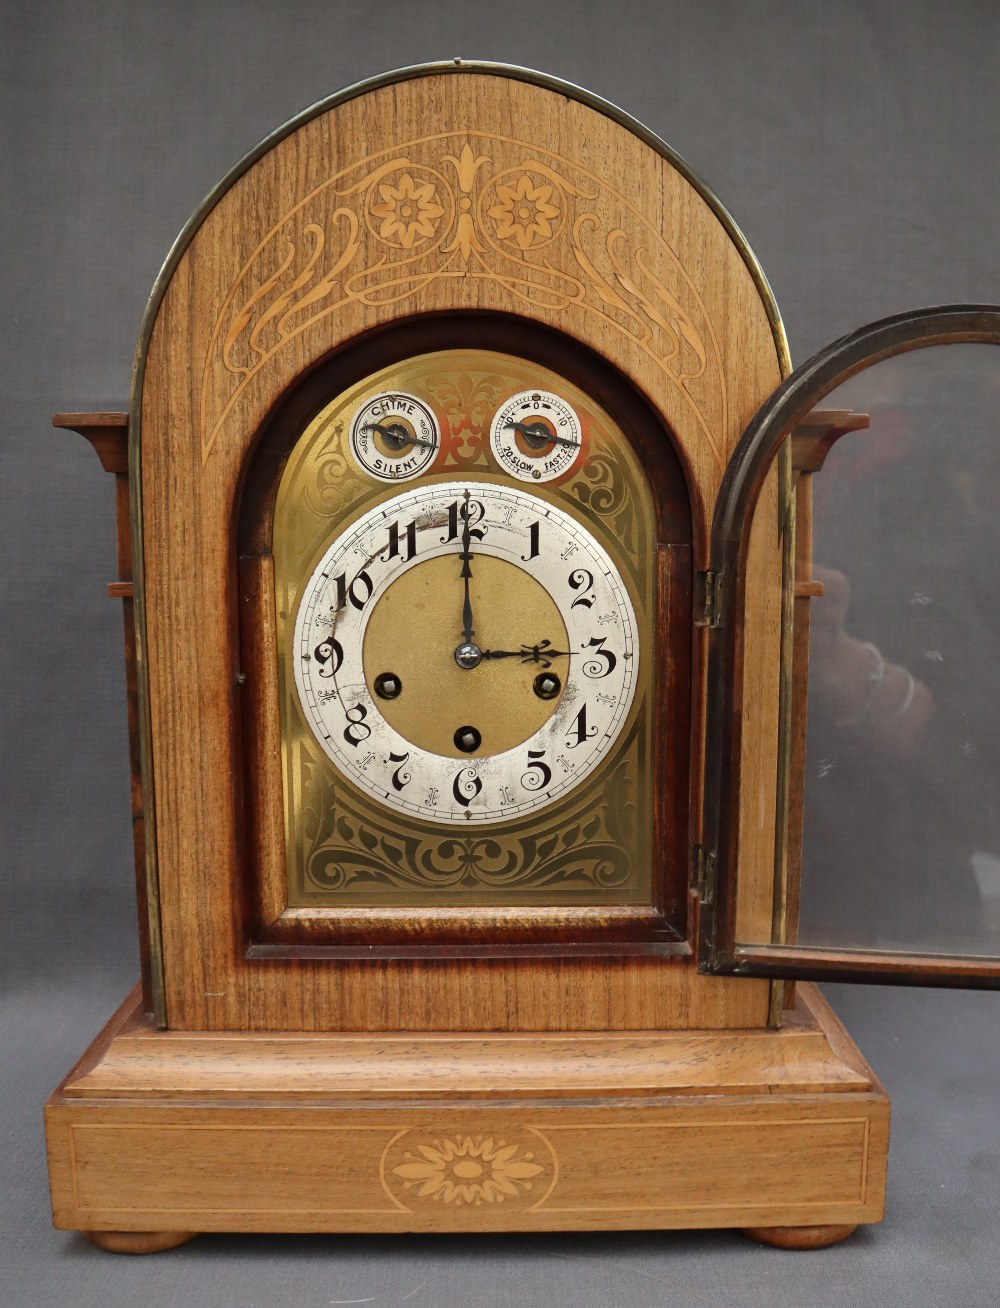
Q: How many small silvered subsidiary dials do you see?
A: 2